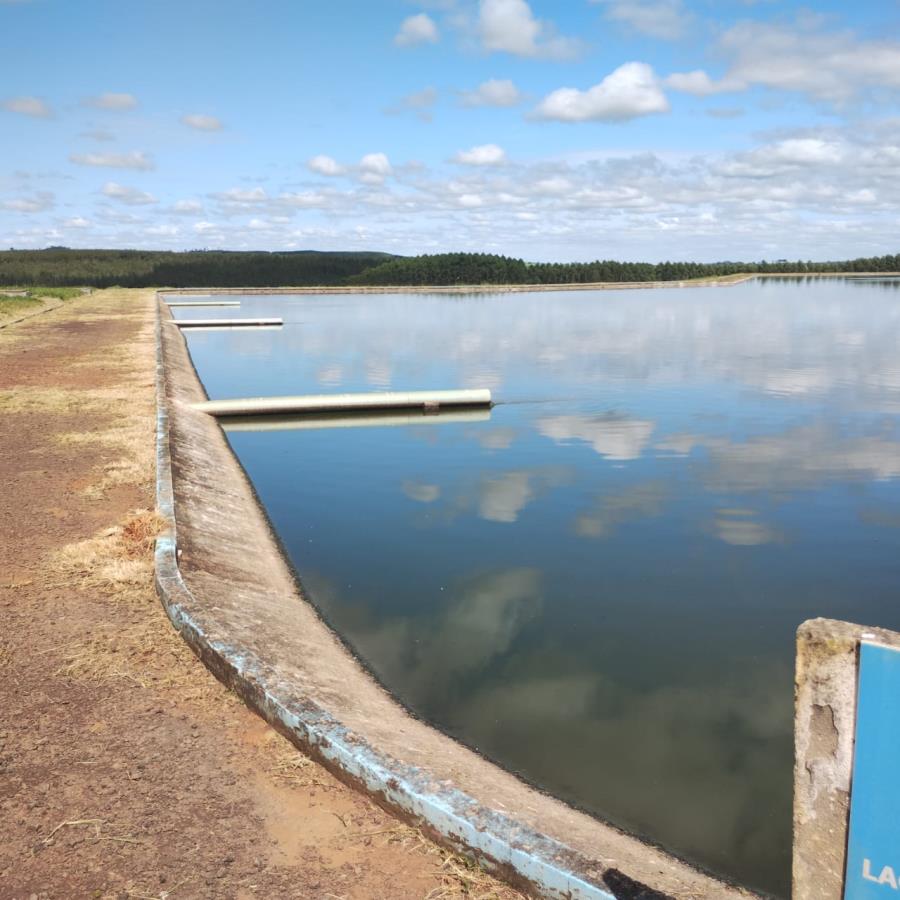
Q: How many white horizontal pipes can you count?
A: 3